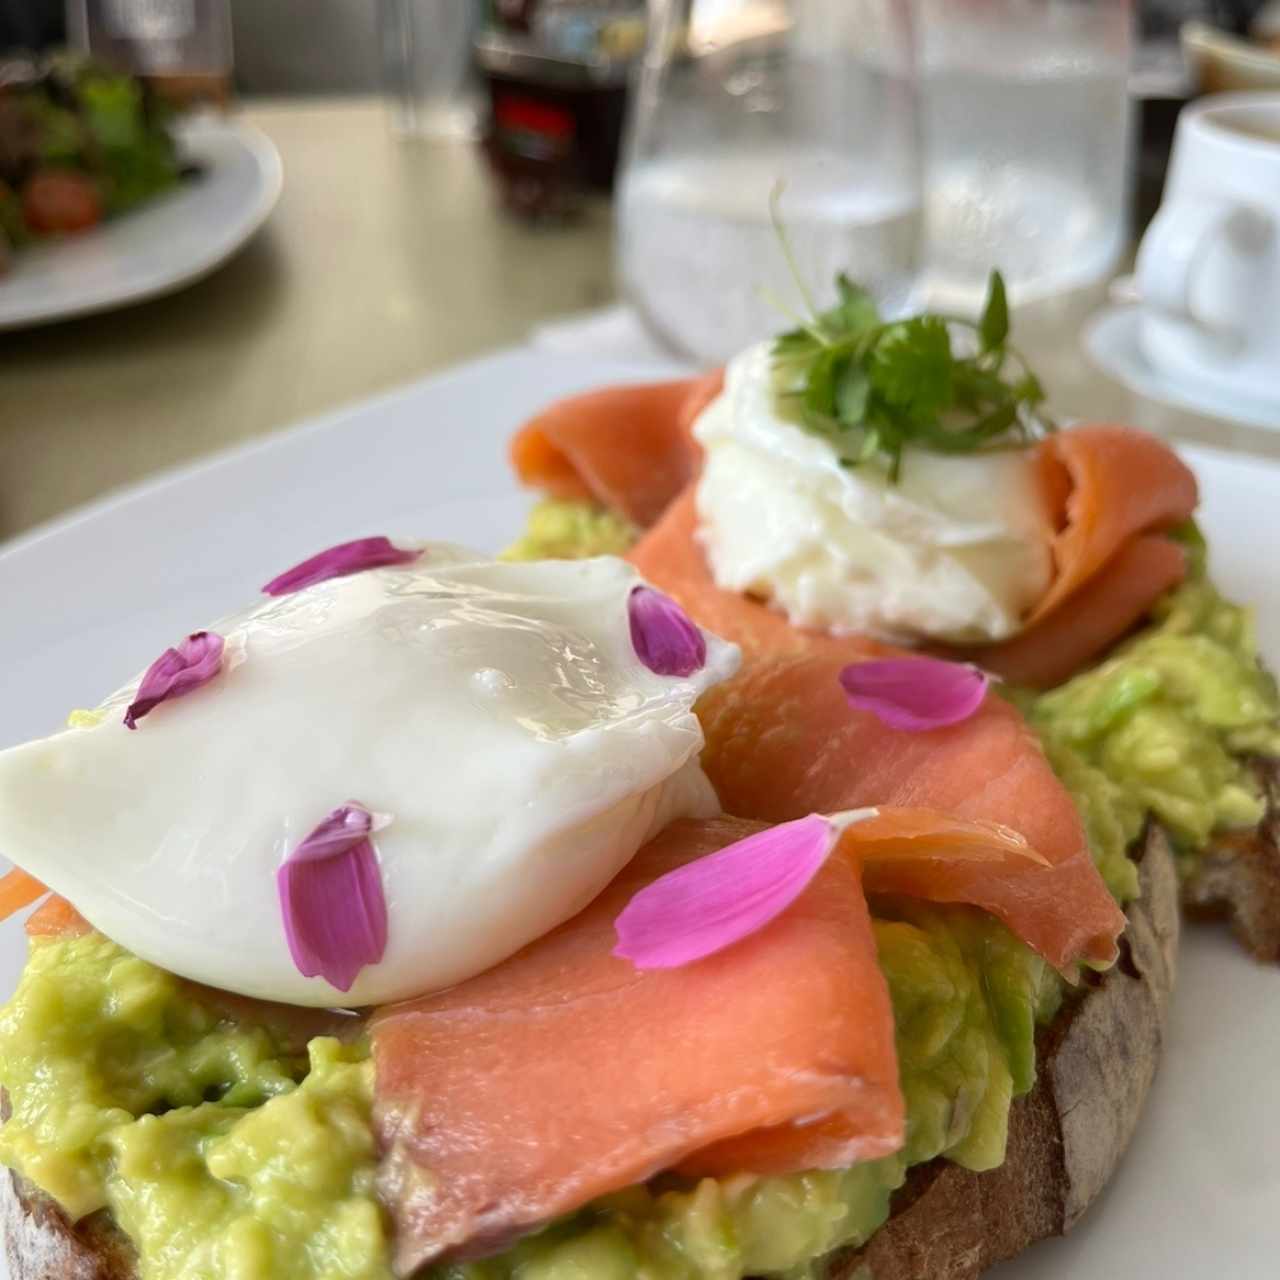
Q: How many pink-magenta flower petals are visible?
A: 6